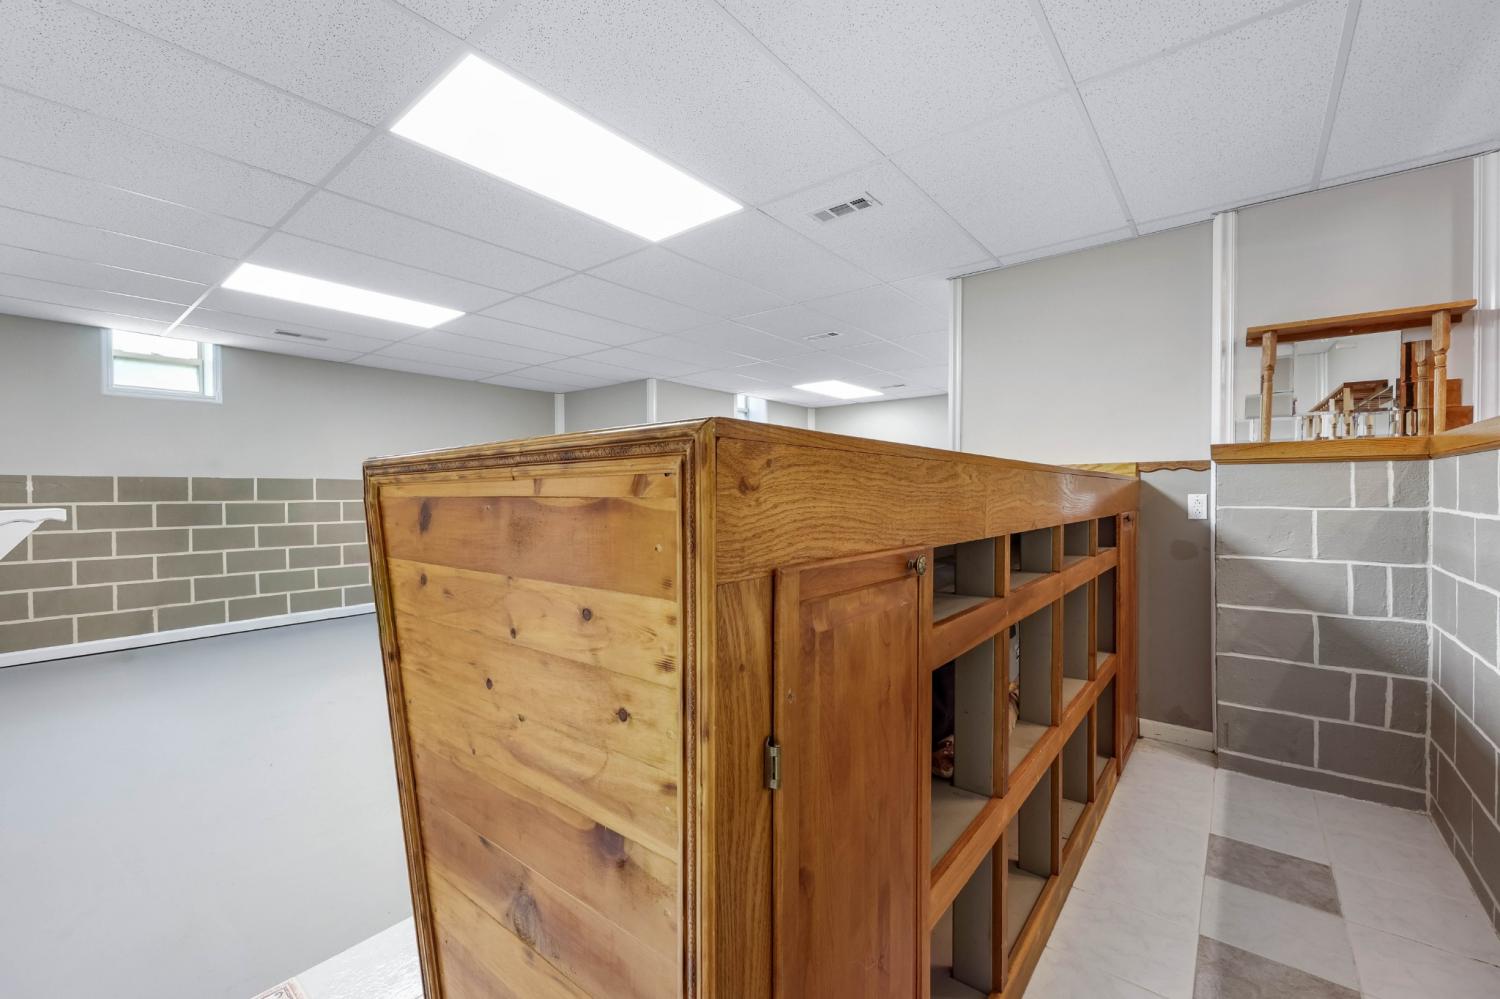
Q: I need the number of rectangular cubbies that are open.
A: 12